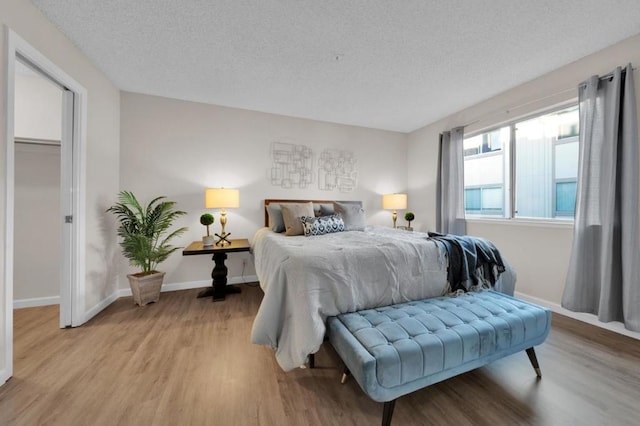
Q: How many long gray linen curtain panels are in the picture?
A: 2